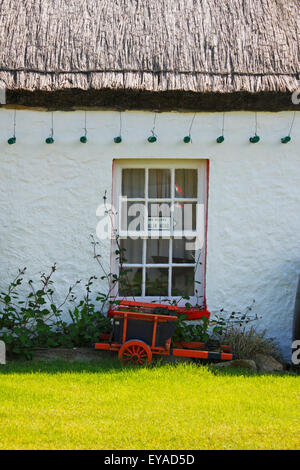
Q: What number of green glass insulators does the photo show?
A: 9